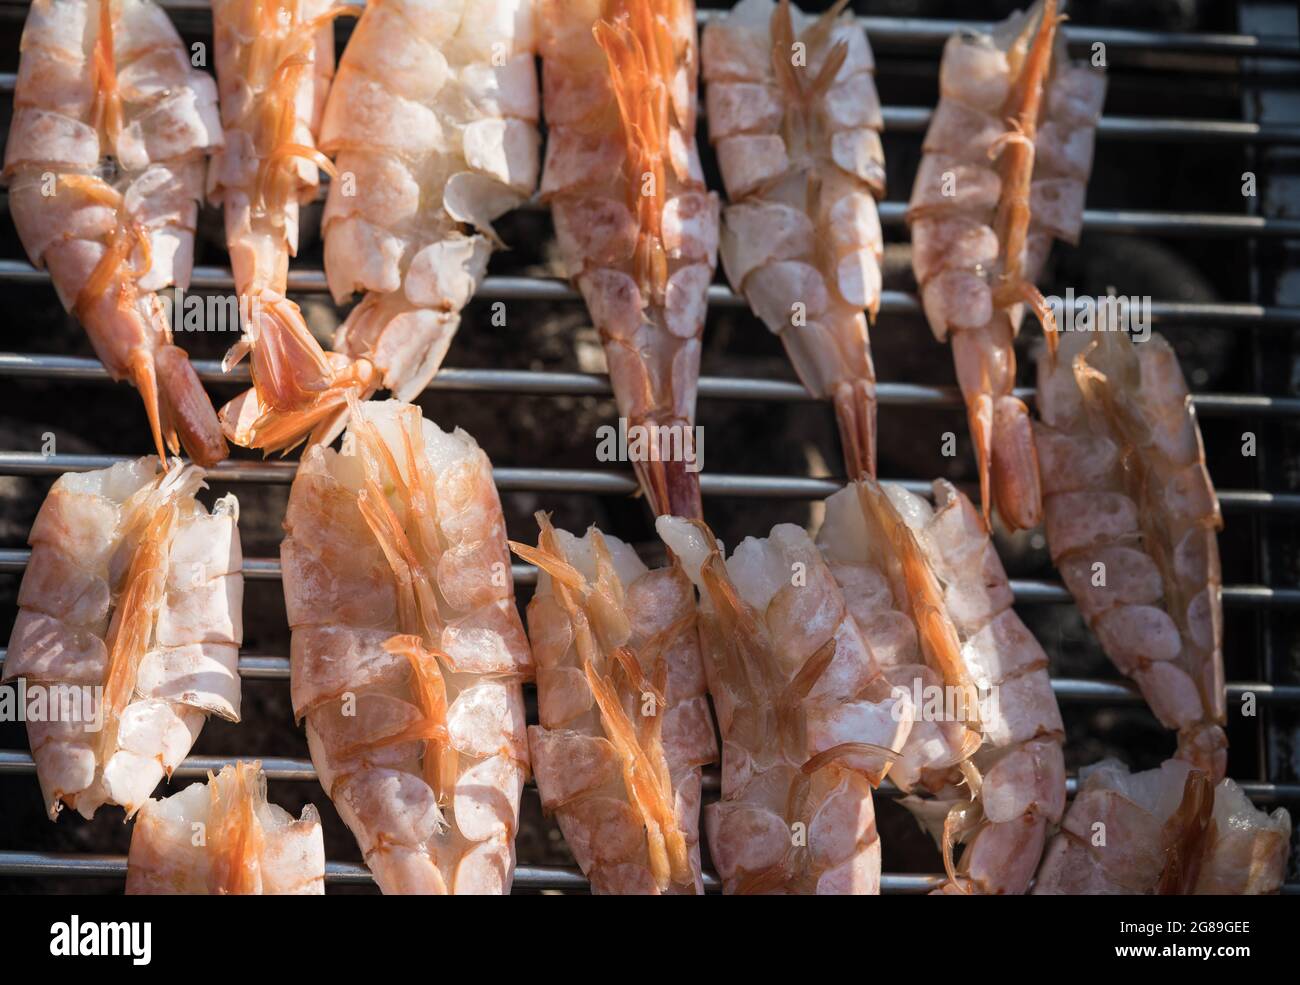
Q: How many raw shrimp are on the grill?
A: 14